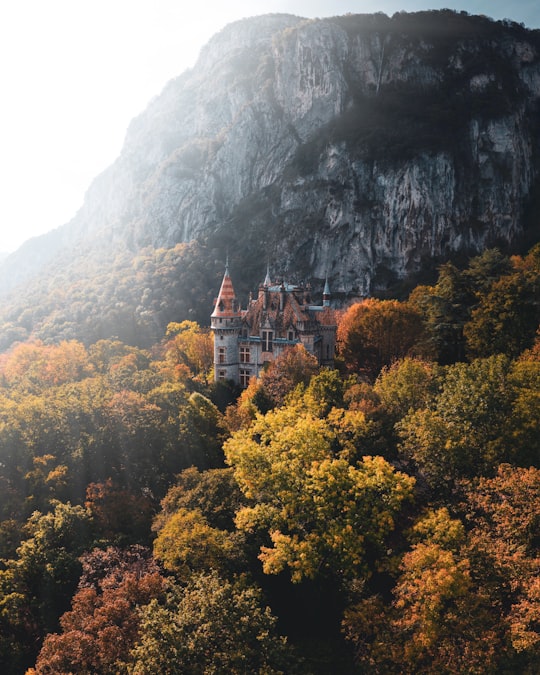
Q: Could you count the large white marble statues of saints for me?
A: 0